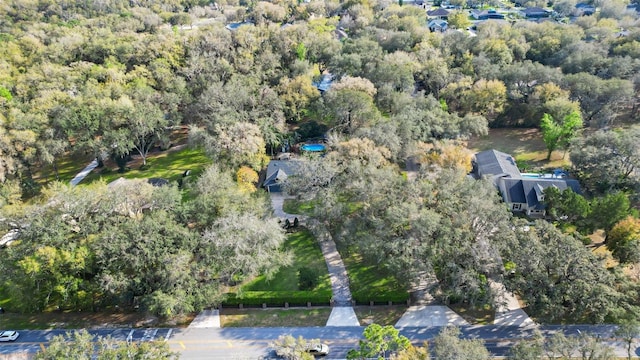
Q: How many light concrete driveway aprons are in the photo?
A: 4